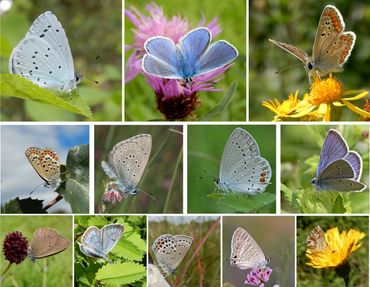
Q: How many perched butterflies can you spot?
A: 12